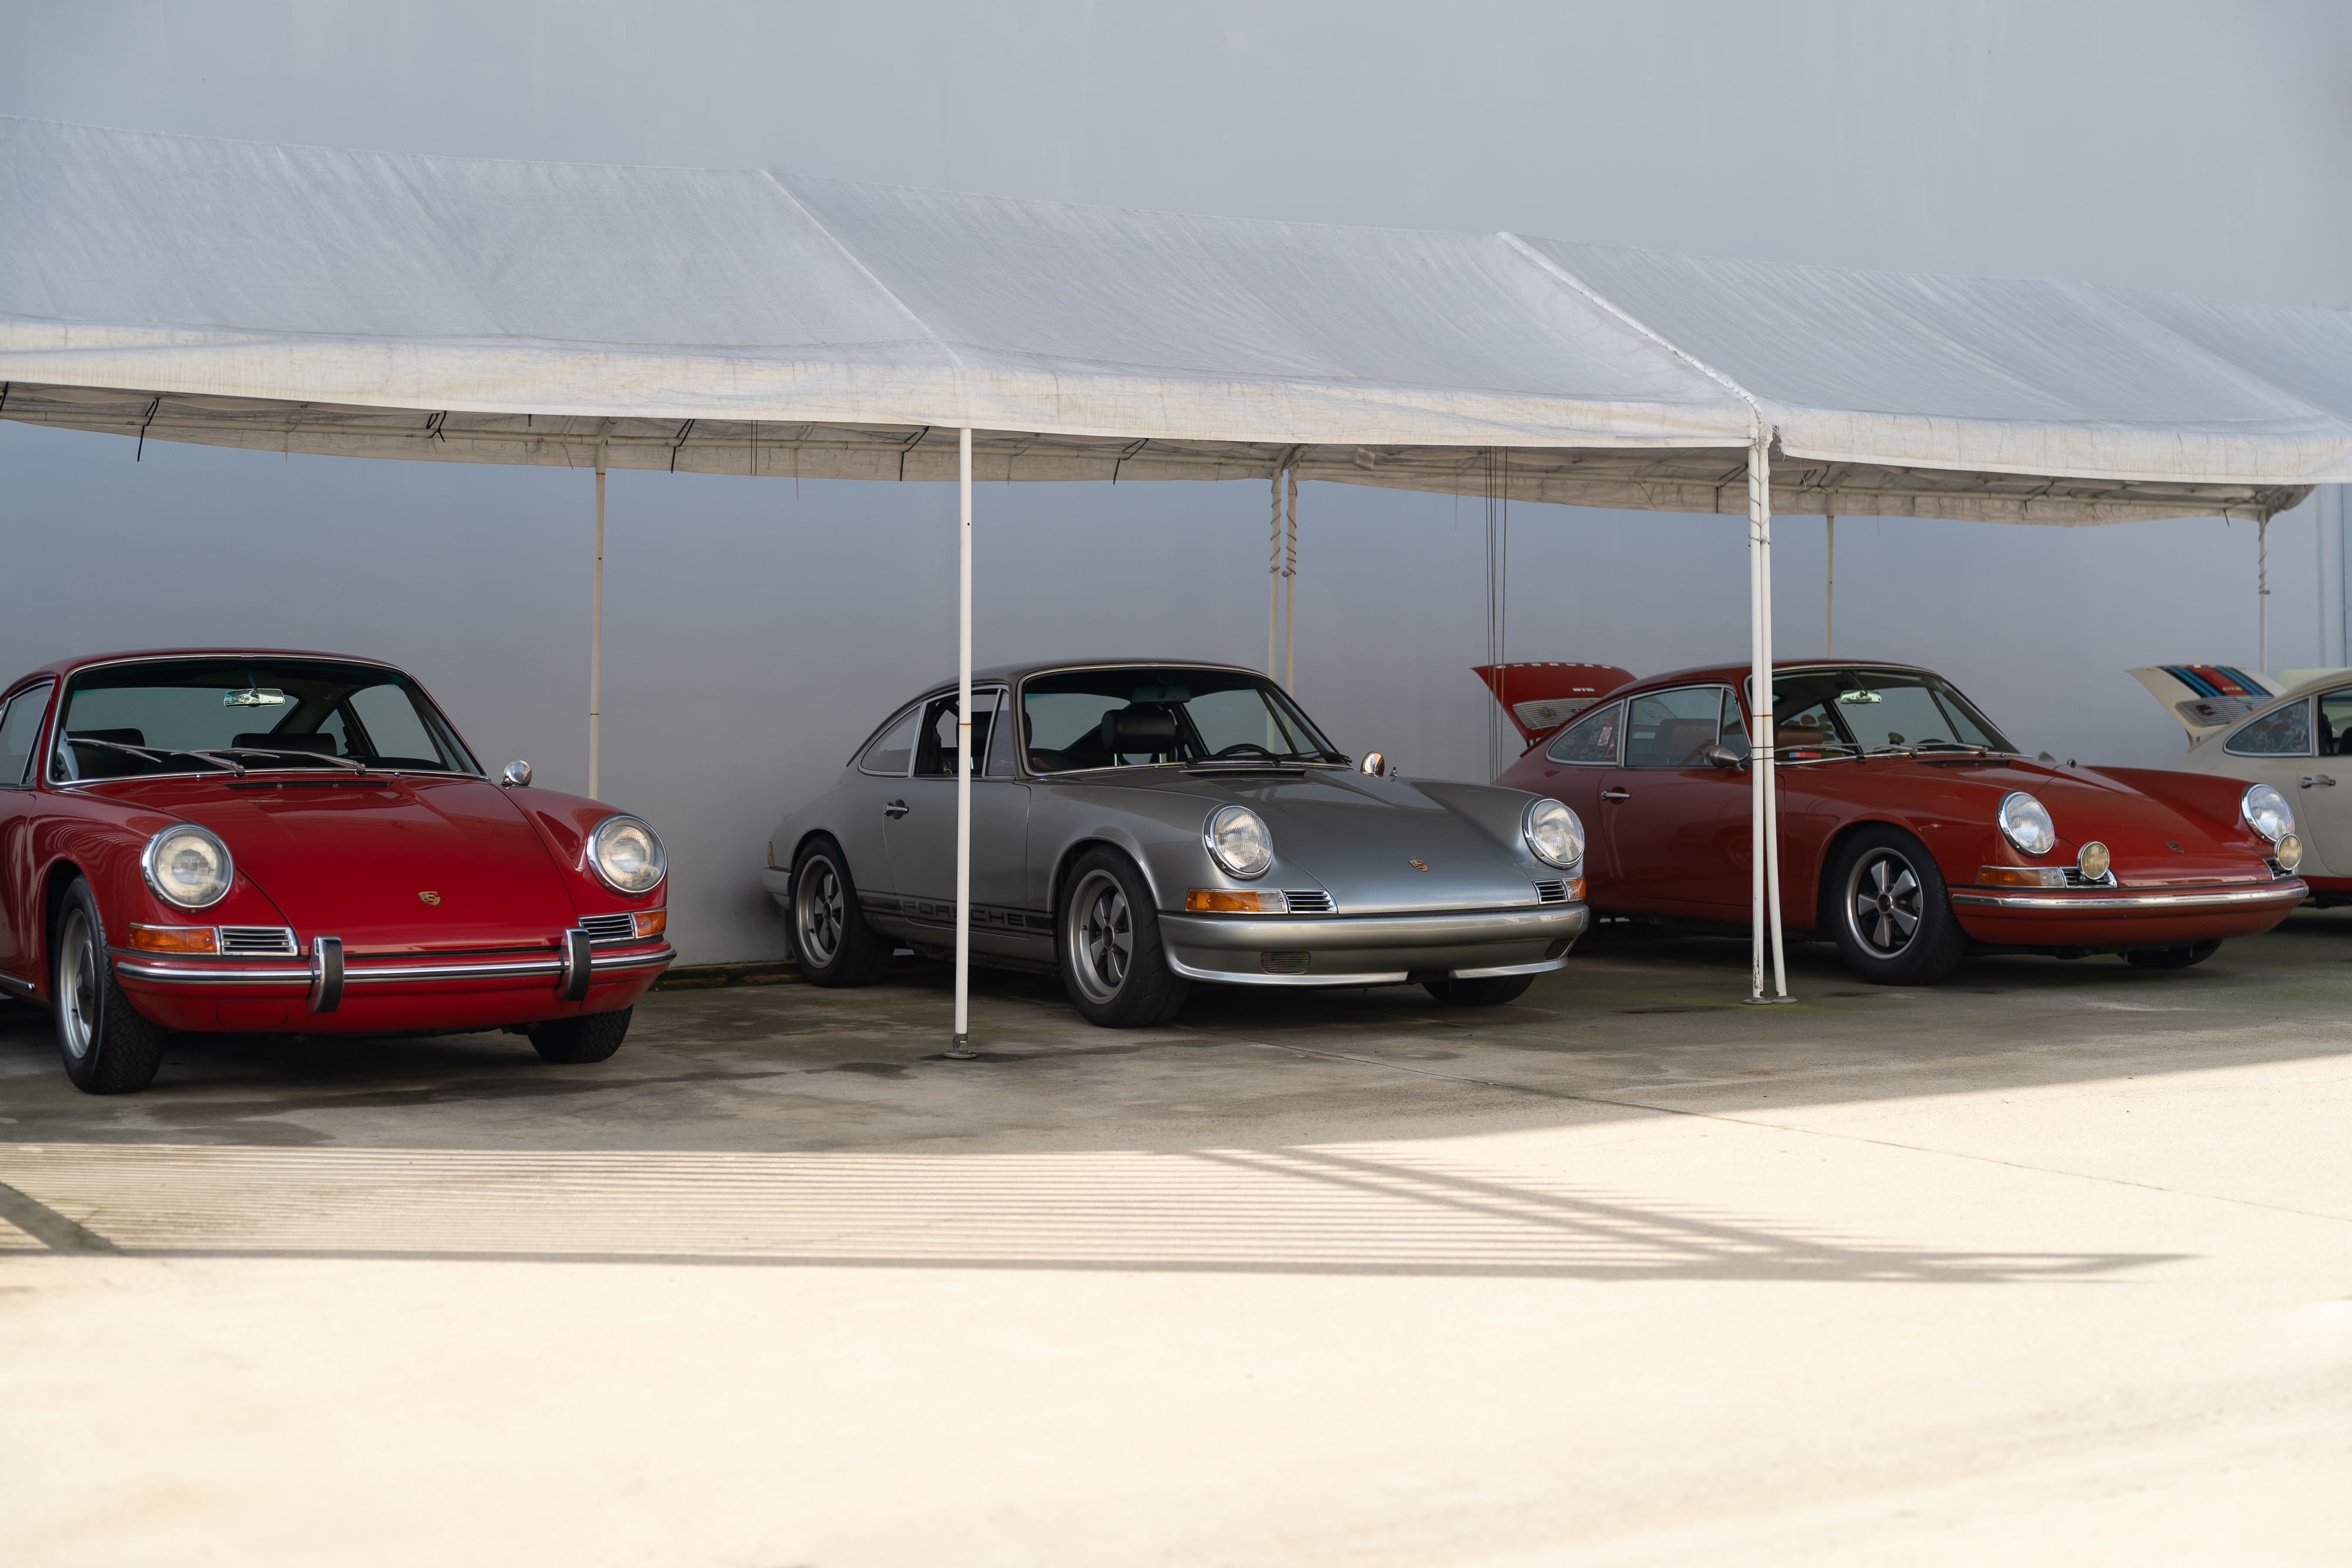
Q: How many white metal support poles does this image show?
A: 8